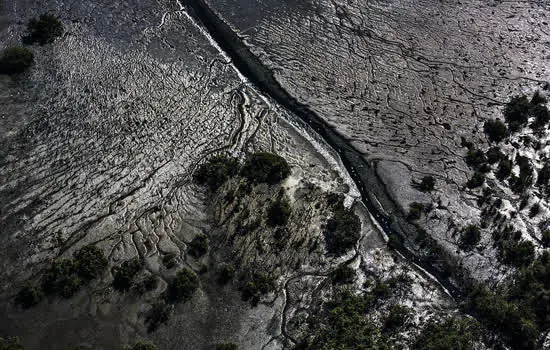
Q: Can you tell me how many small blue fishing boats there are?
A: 0